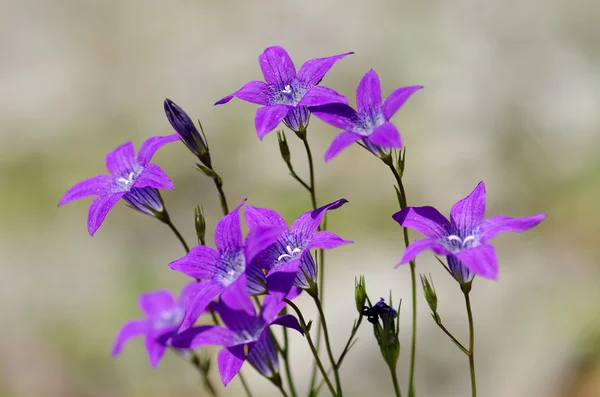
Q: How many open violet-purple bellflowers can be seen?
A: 8